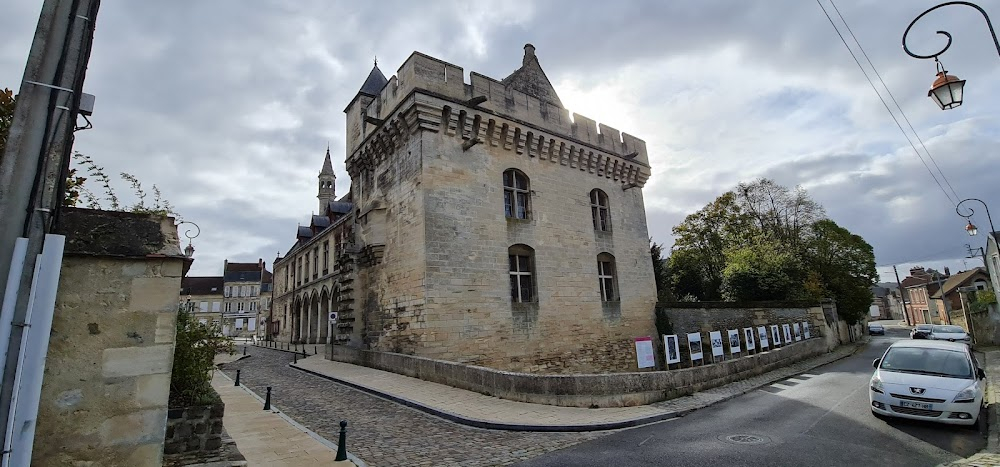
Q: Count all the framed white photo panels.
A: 10